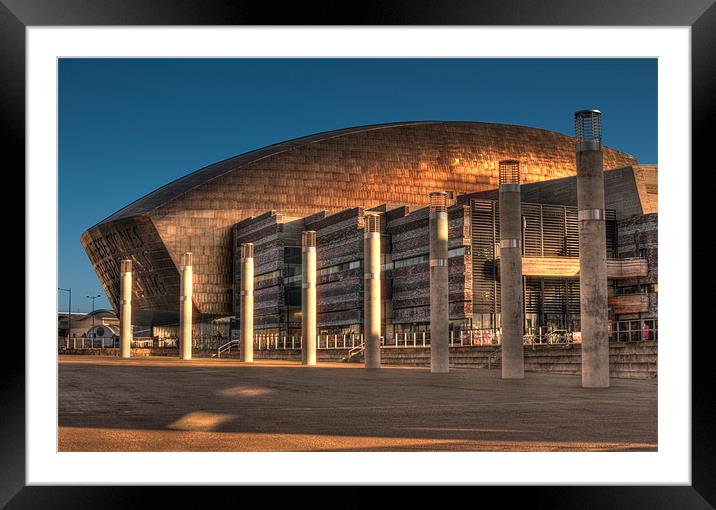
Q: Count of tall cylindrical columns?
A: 8